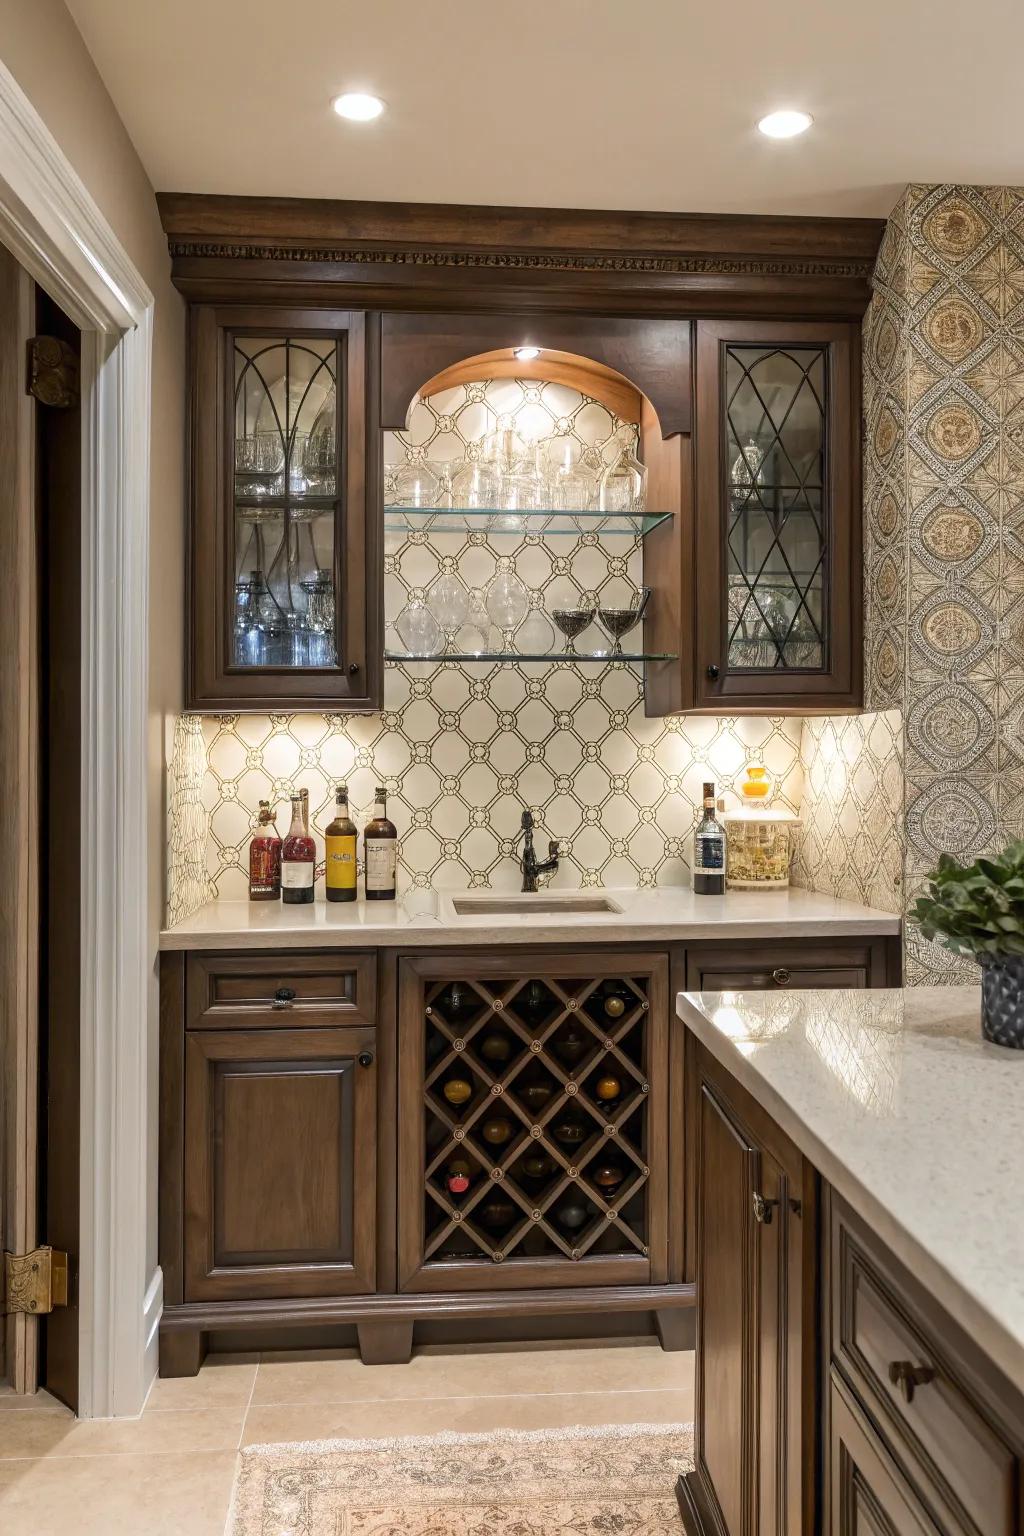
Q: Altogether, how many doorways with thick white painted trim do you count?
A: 1